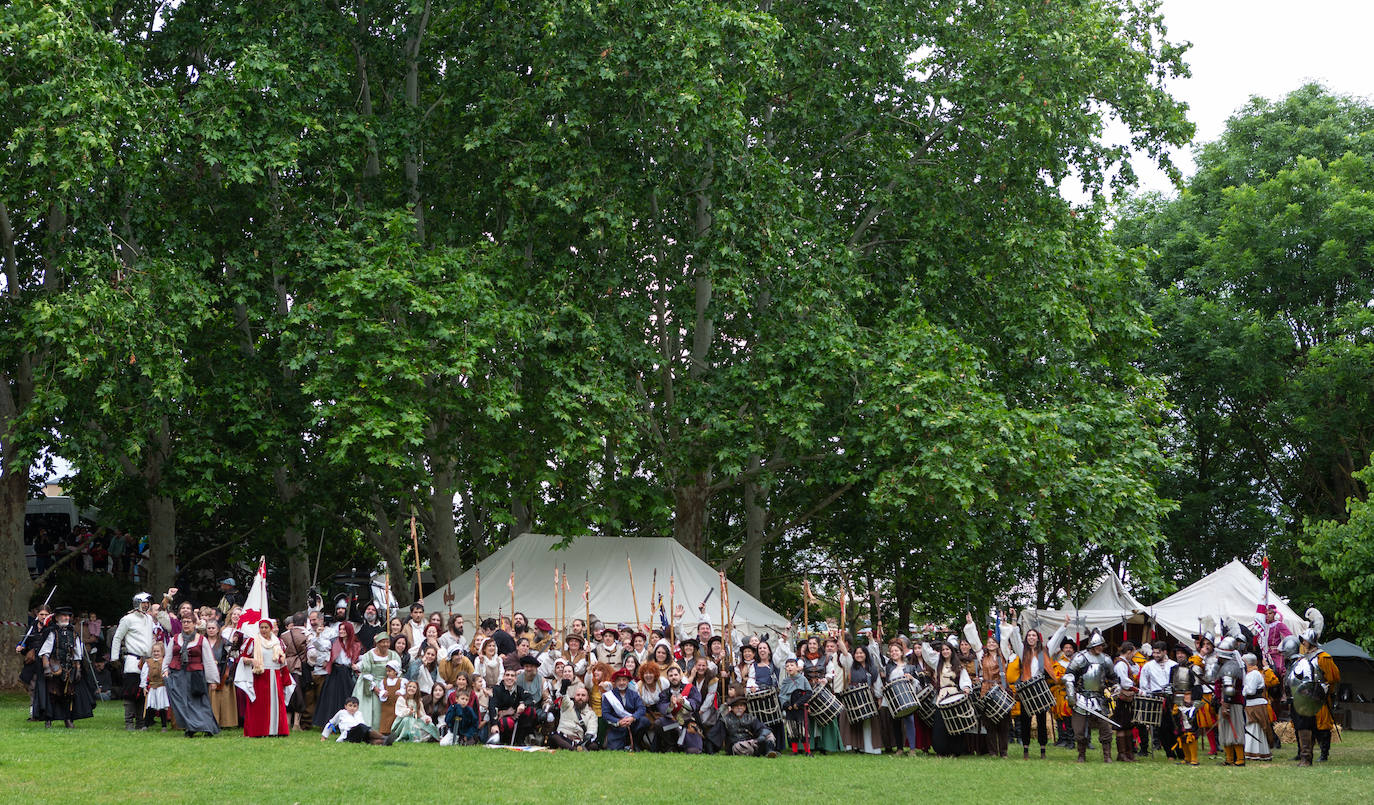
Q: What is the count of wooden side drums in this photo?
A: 10